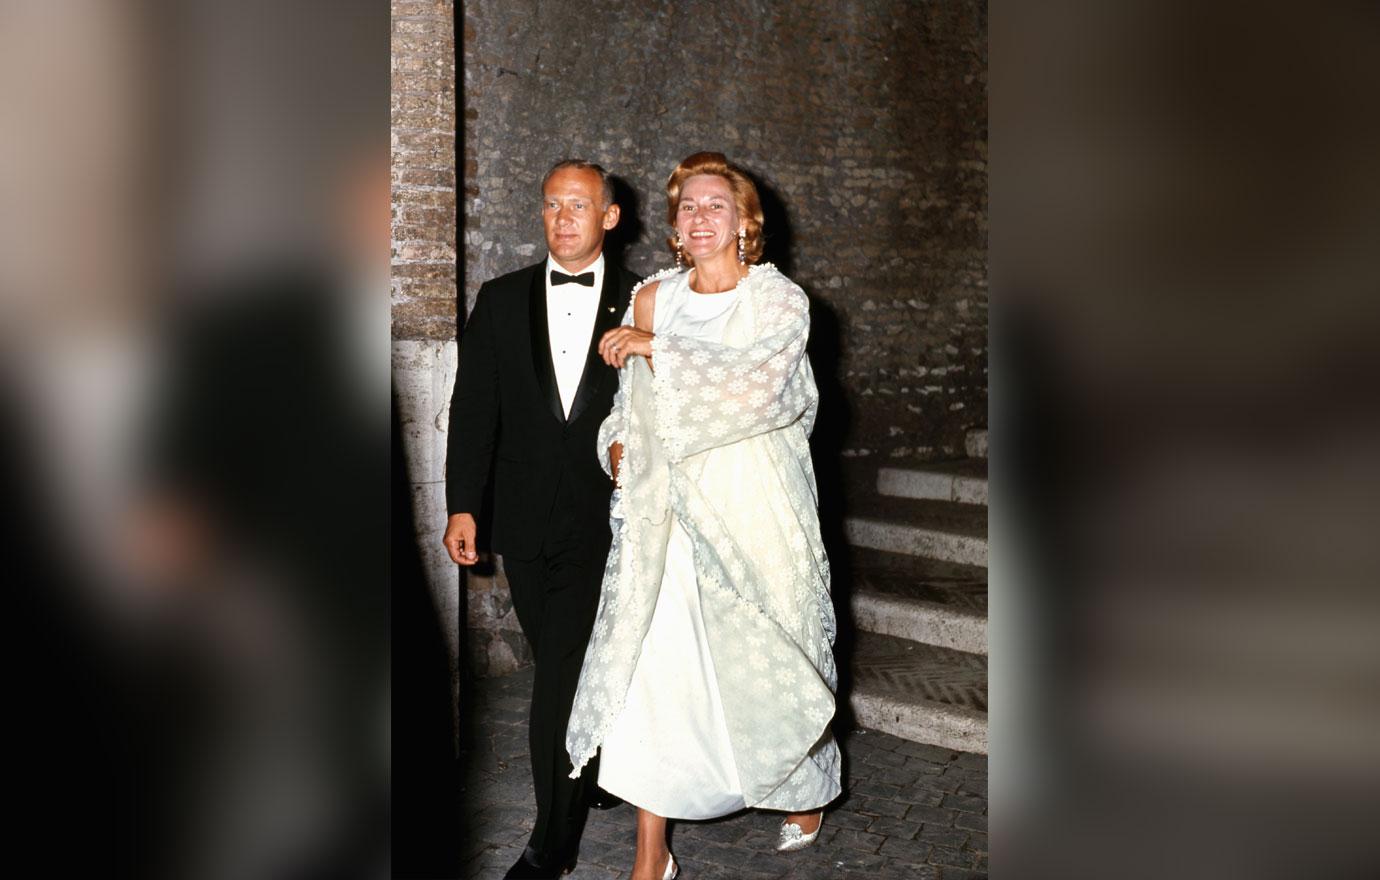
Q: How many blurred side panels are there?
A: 2